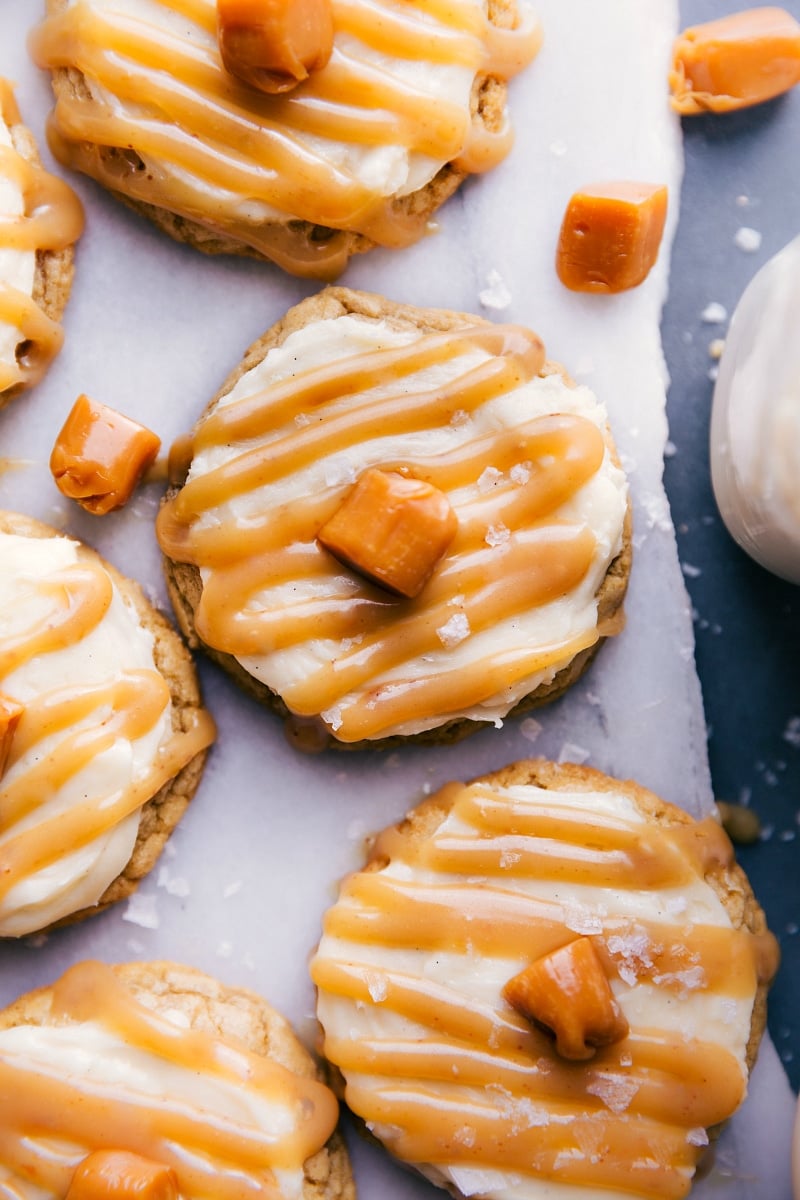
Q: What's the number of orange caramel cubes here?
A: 8